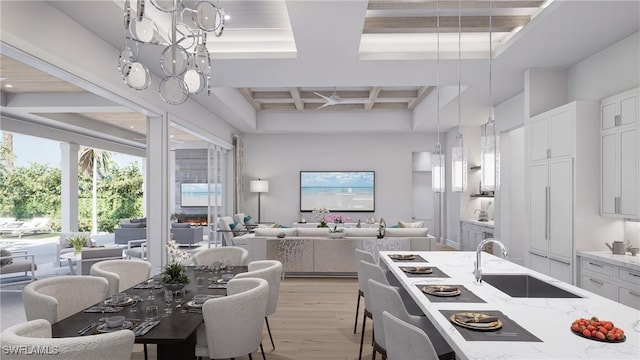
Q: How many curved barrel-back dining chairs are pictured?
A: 6